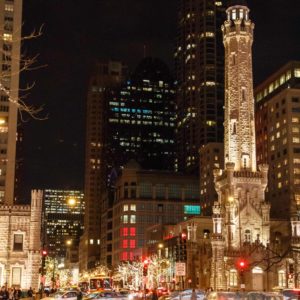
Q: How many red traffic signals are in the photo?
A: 4